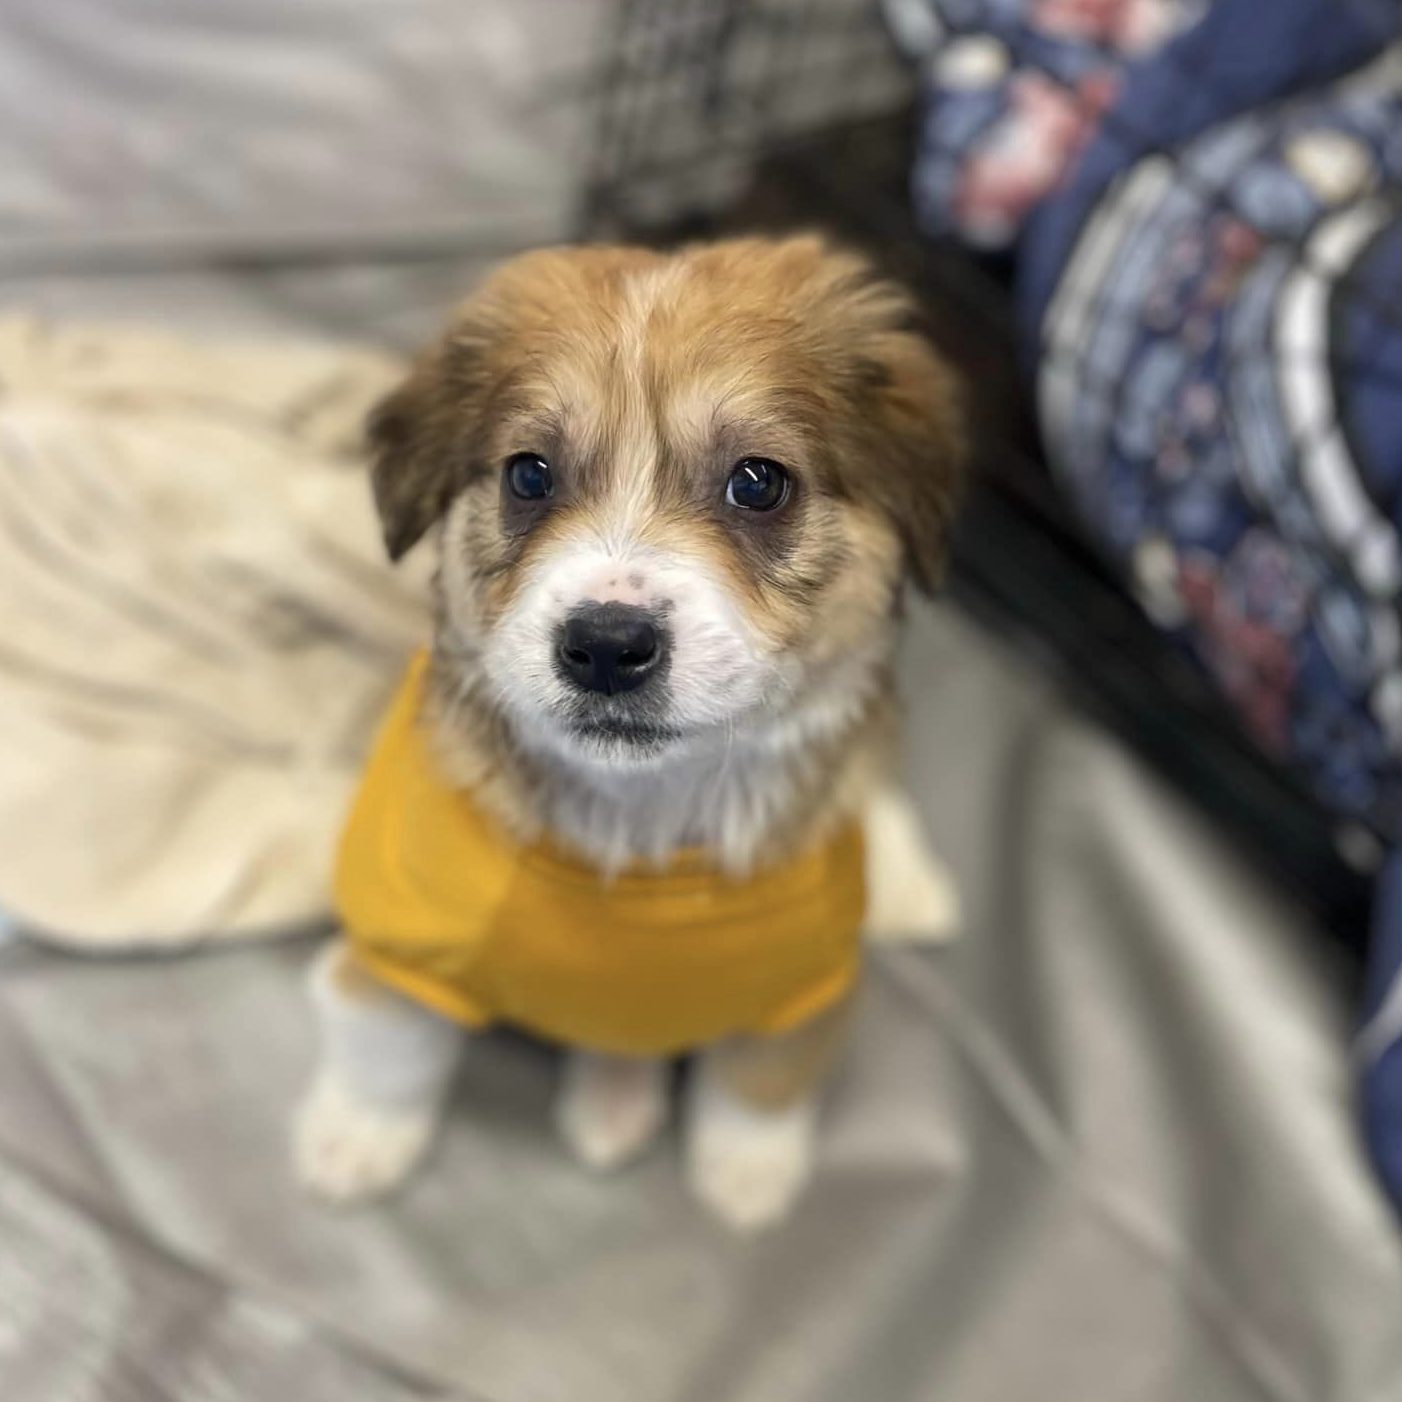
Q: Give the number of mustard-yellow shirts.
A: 1